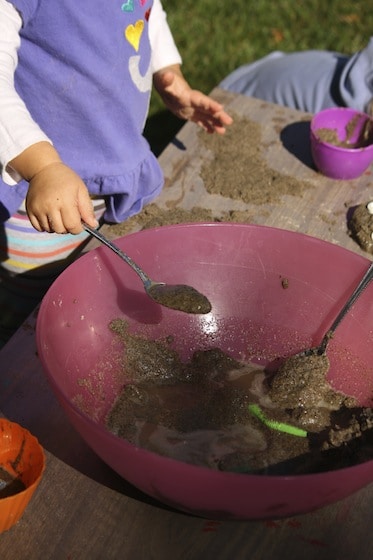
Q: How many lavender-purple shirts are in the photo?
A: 1